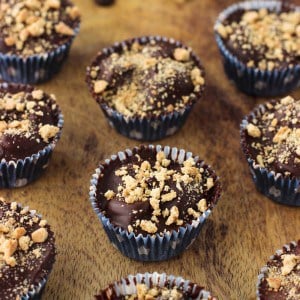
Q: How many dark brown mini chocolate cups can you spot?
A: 9